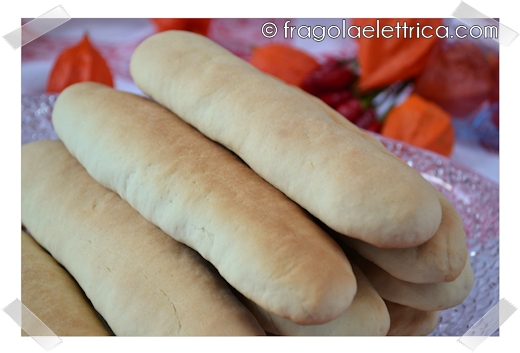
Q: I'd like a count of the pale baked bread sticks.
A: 8